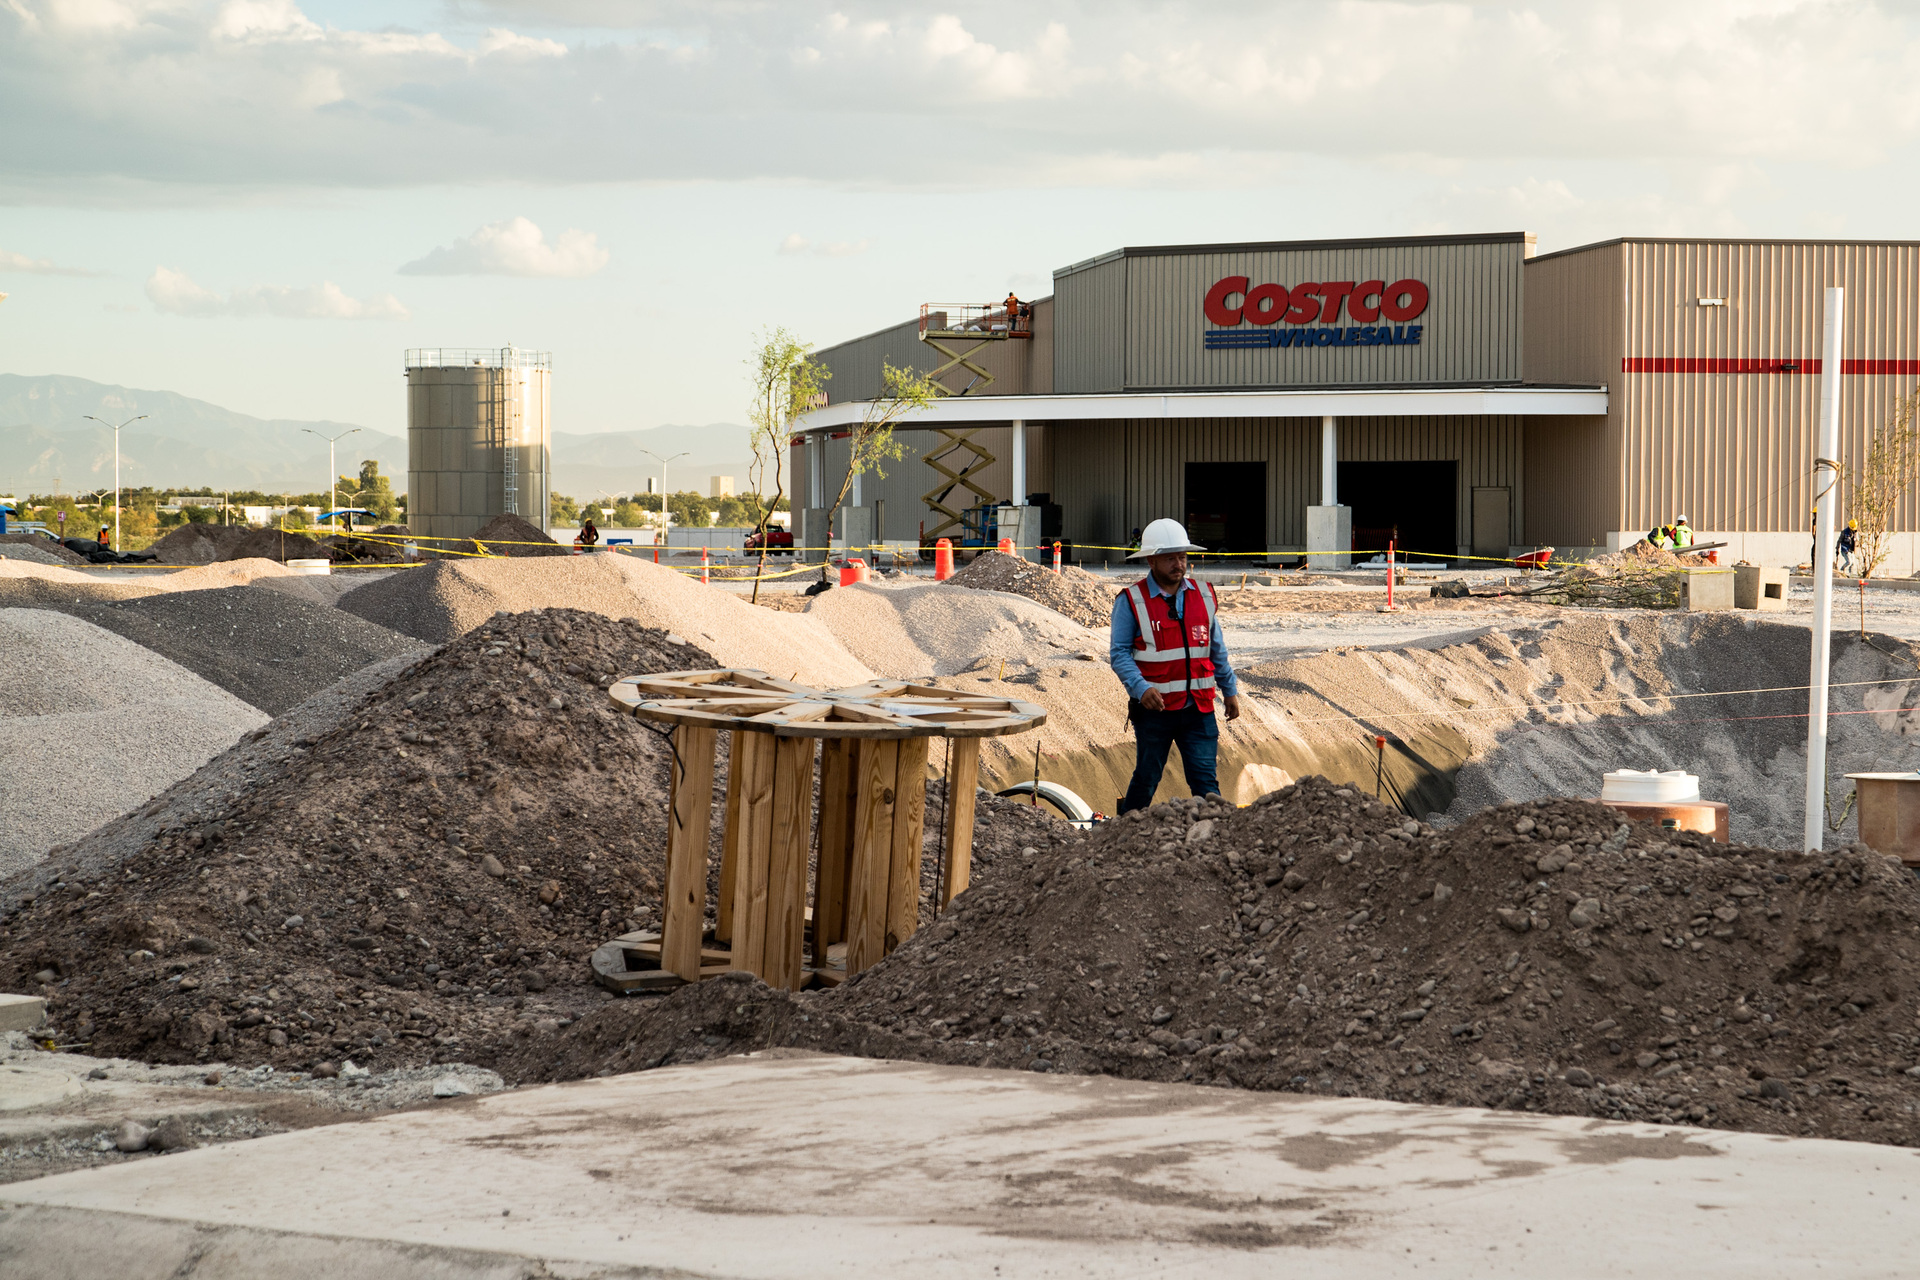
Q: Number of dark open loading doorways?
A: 2